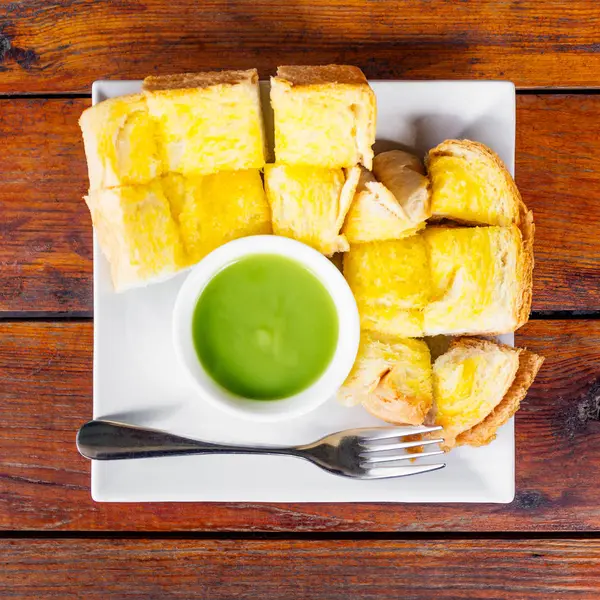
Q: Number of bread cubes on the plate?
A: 12